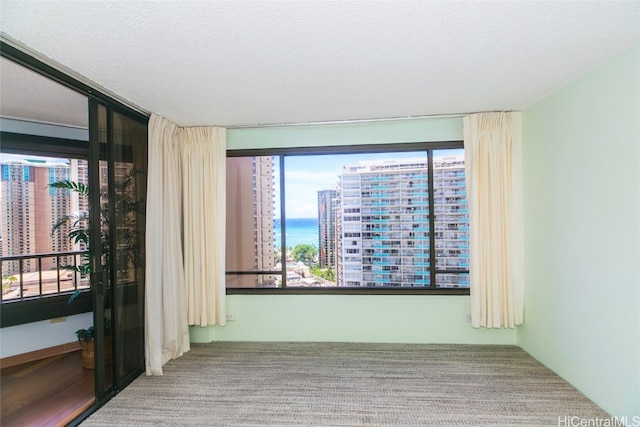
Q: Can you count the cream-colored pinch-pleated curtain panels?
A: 3